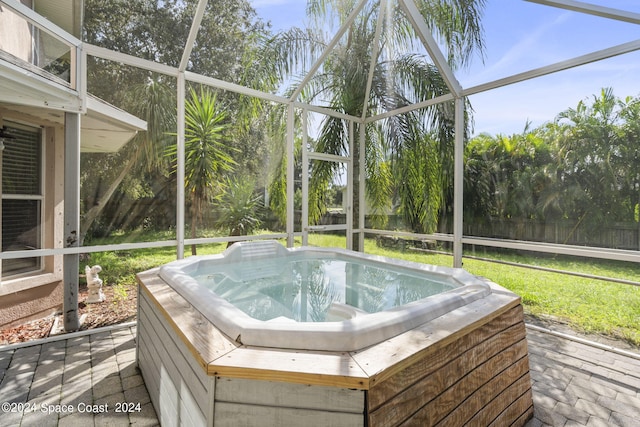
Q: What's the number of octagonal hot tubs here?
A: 1